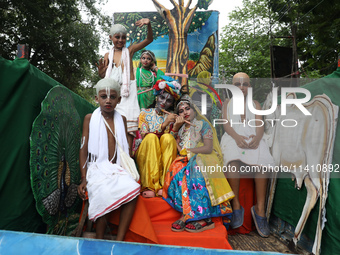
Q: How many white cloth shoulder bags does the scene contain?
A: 1